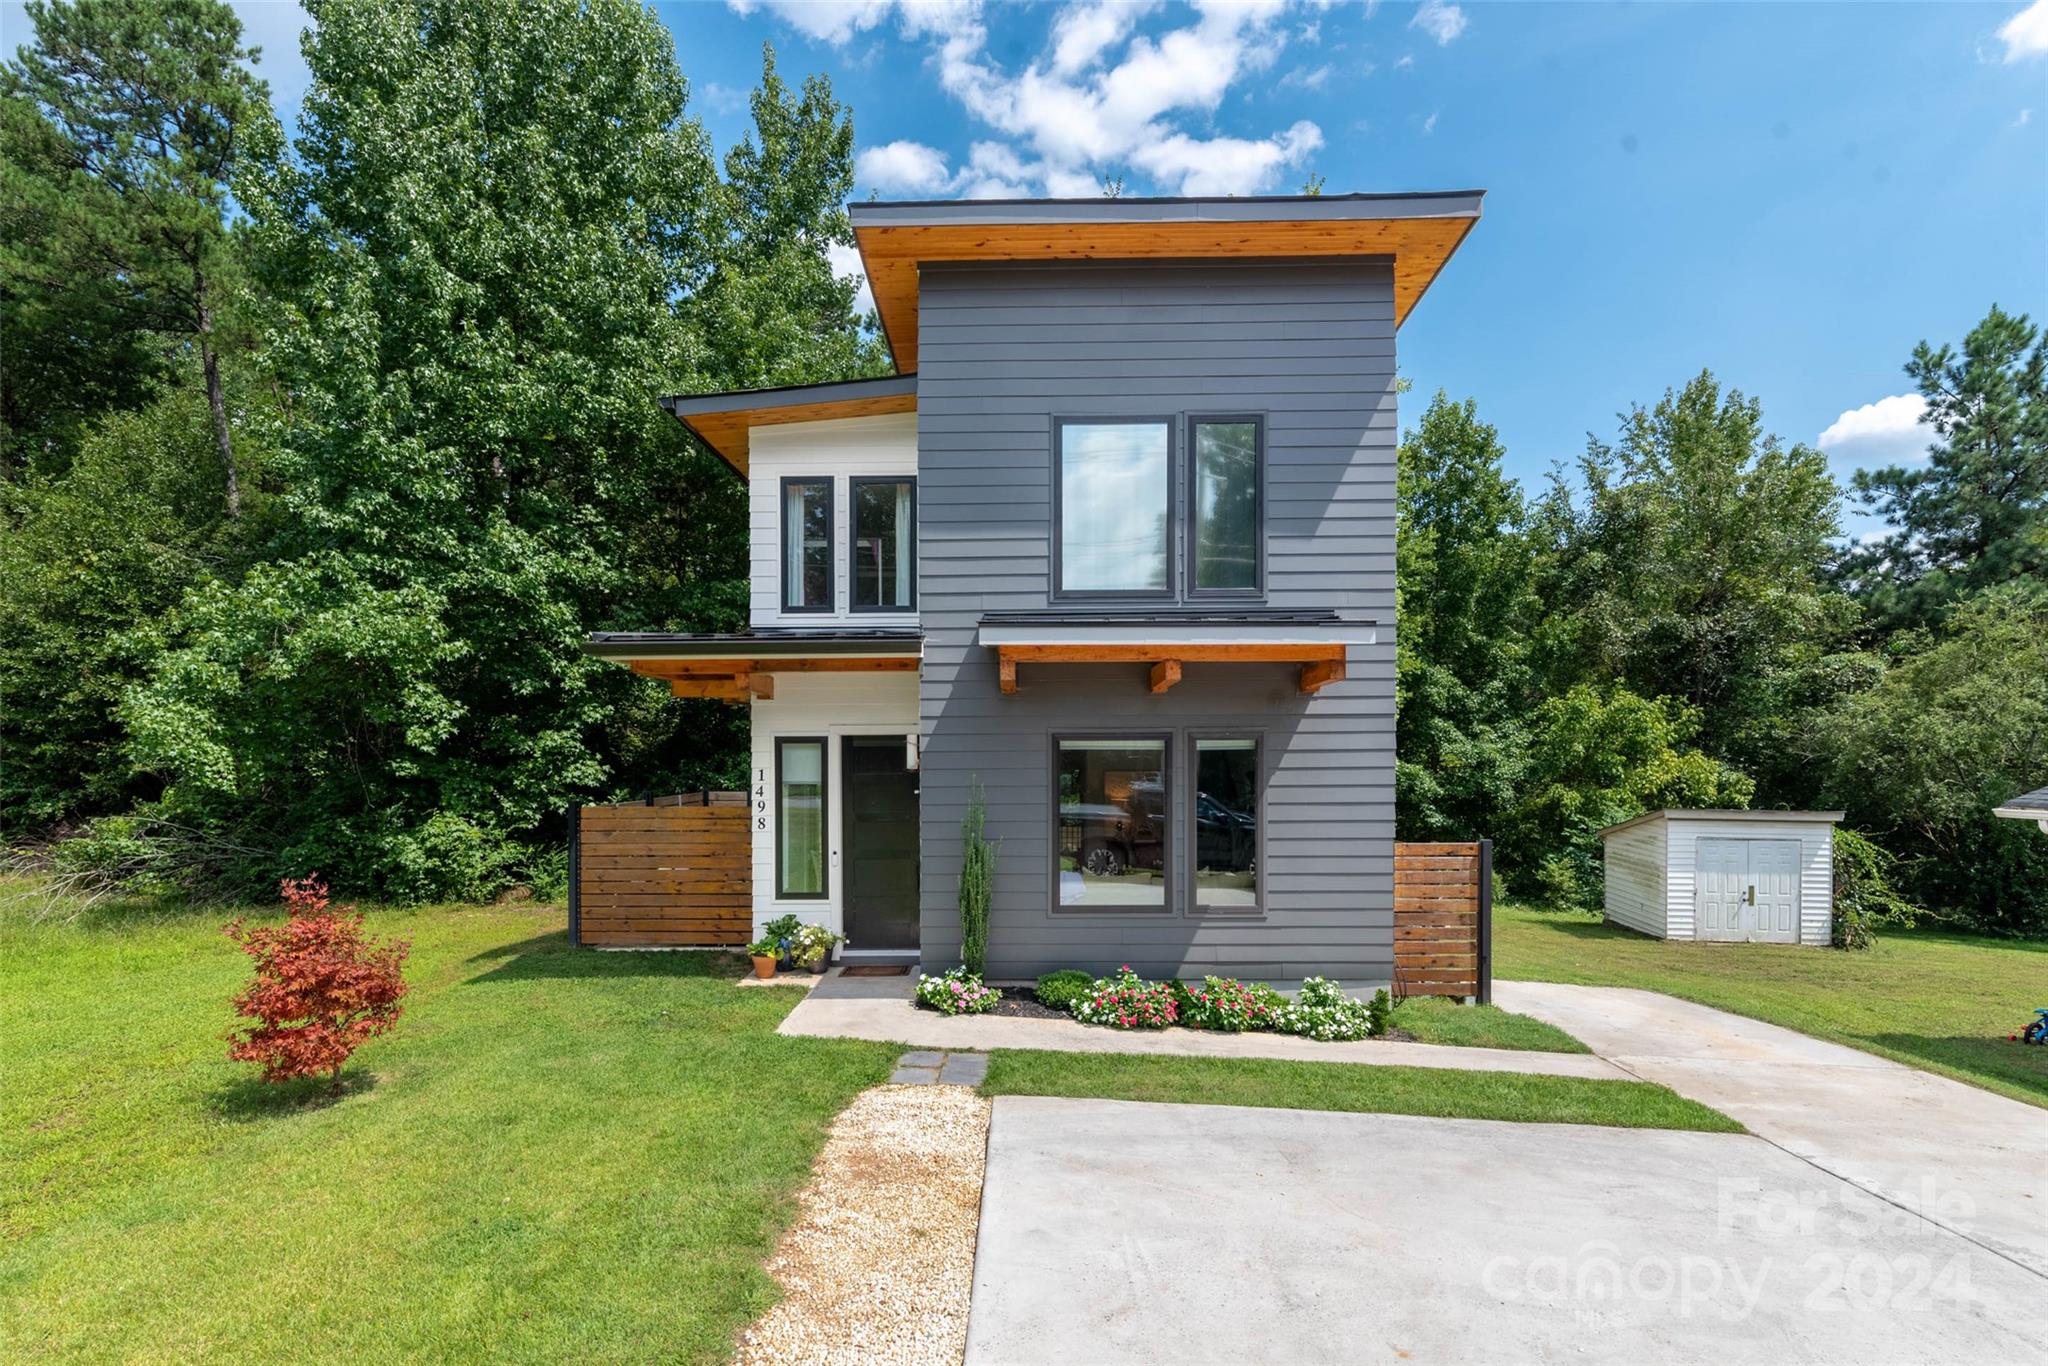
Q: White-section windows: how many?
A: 3